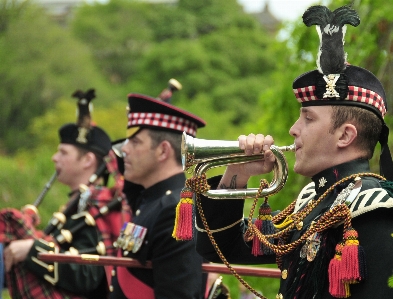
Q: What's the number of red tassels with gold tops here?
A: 4